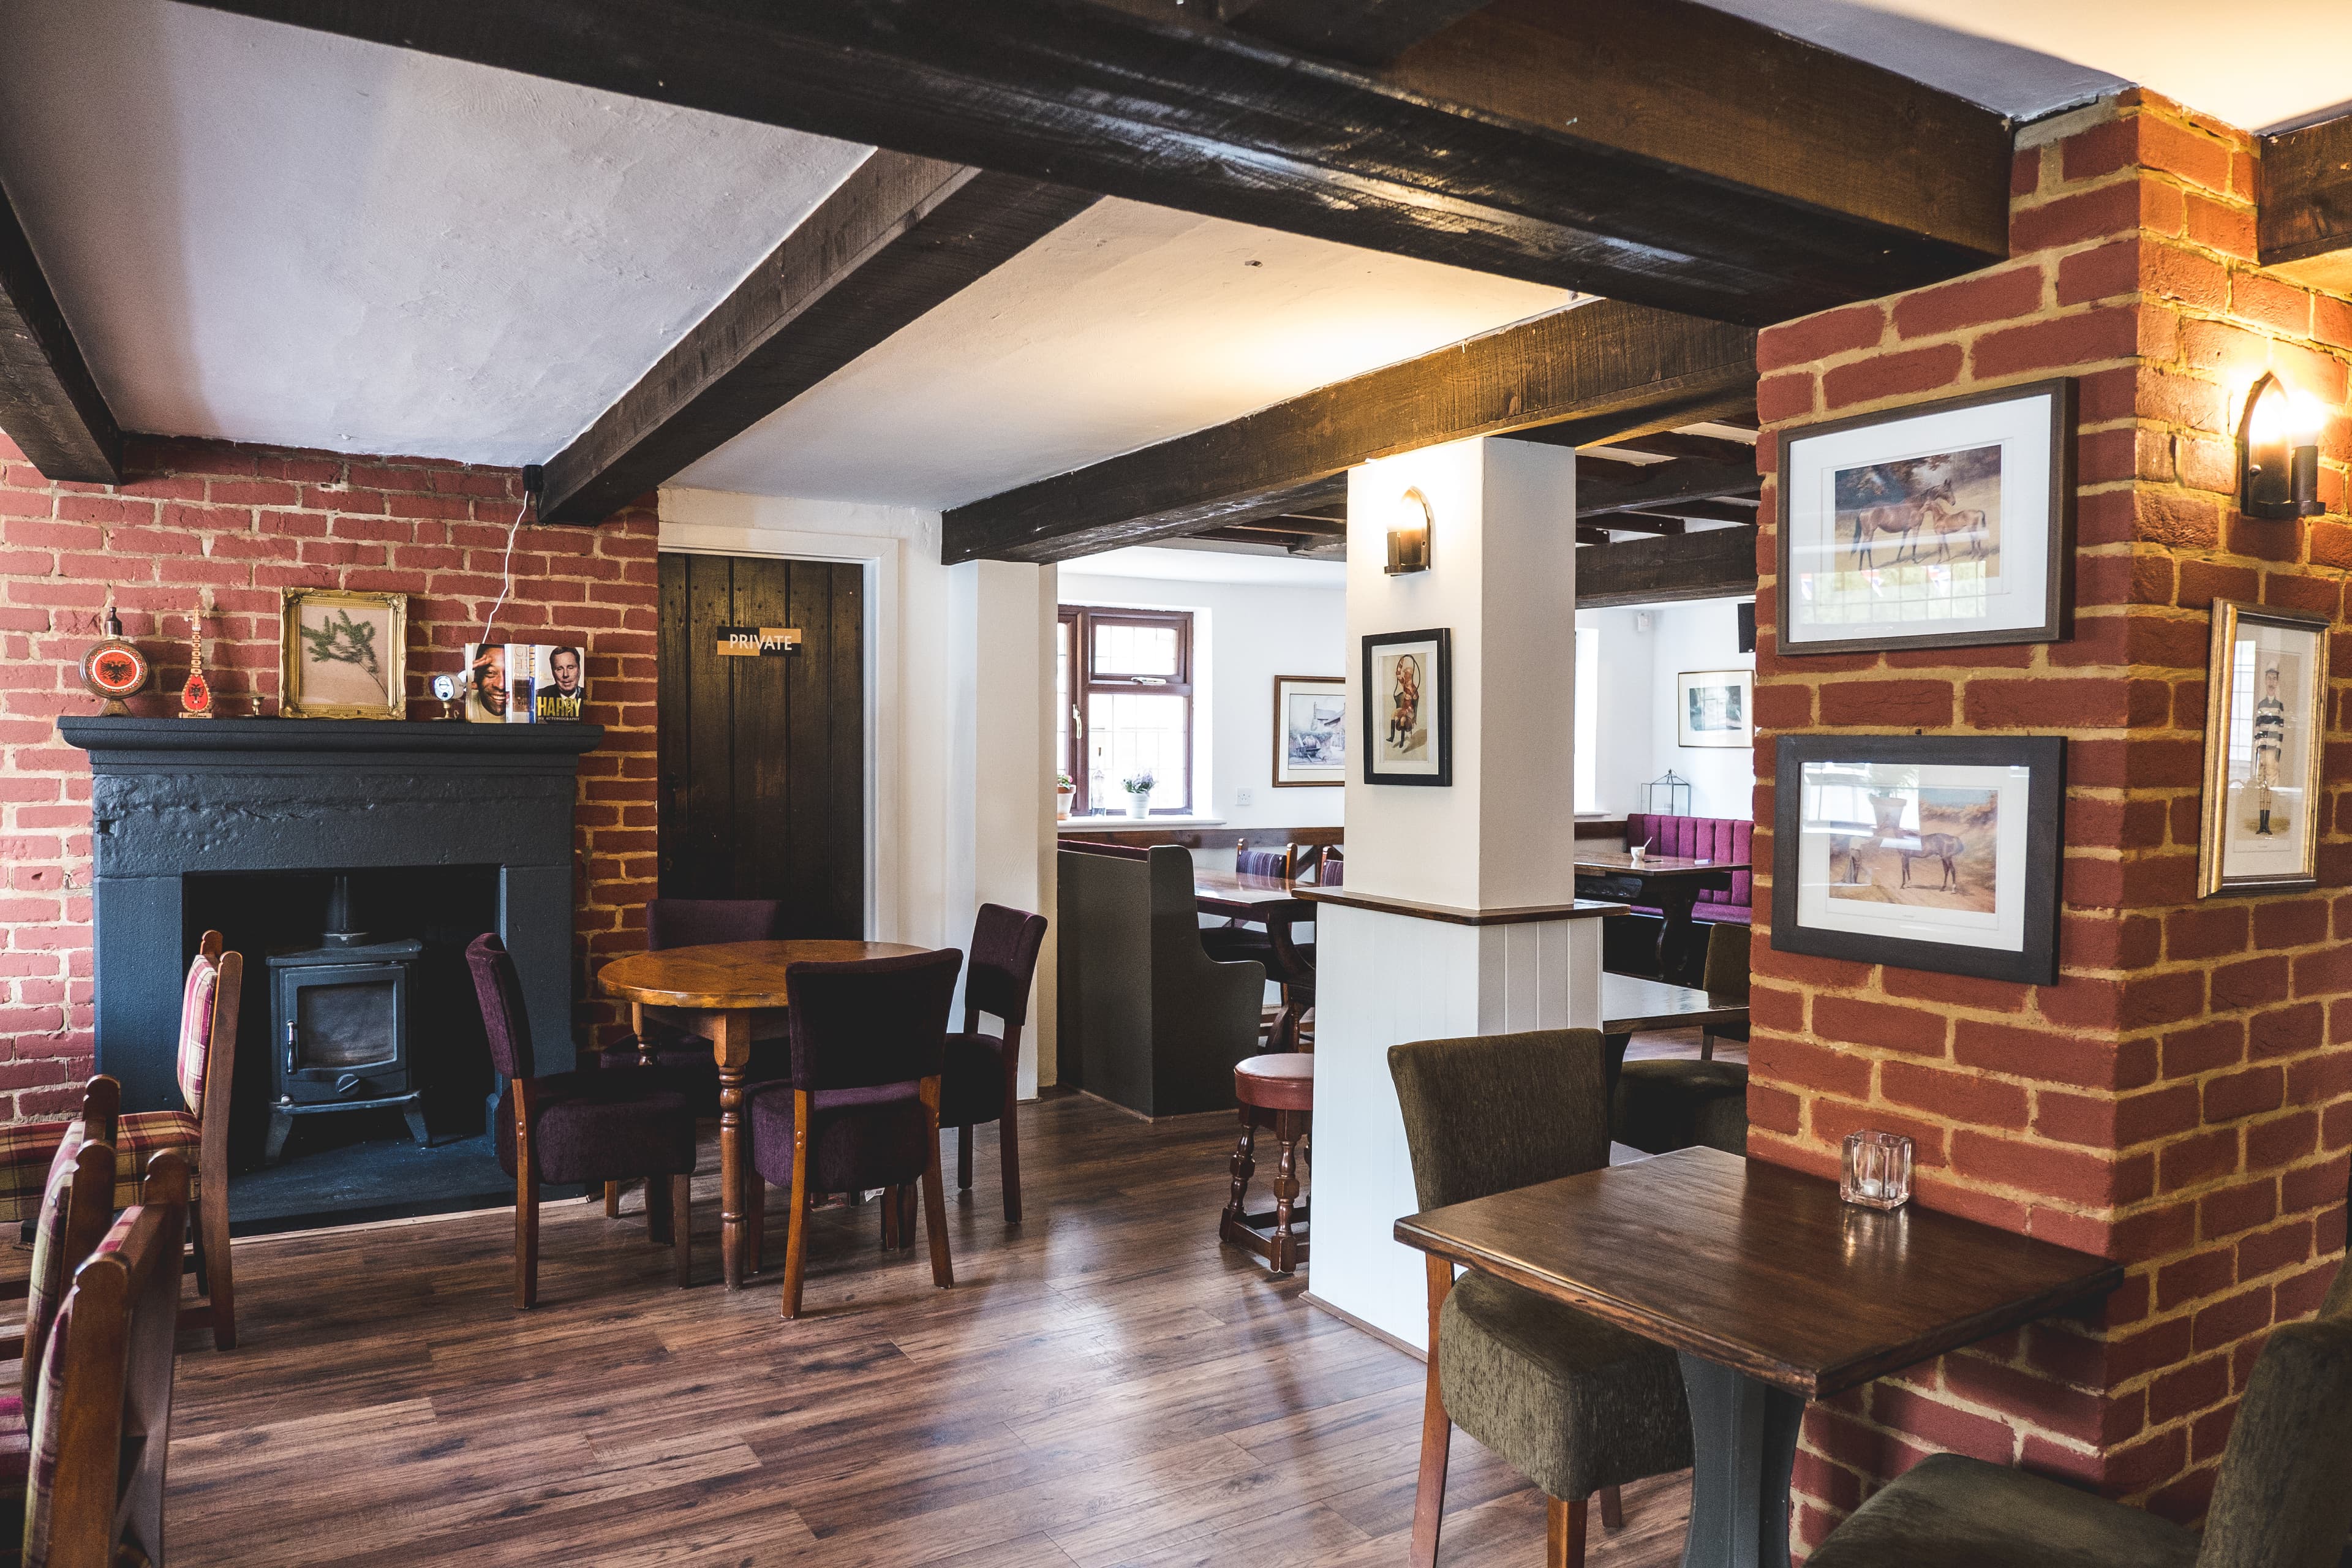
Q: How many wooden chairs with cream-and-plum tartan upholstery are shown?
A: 3